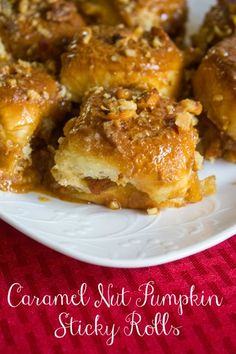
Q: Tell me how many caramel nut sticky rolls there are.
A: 7